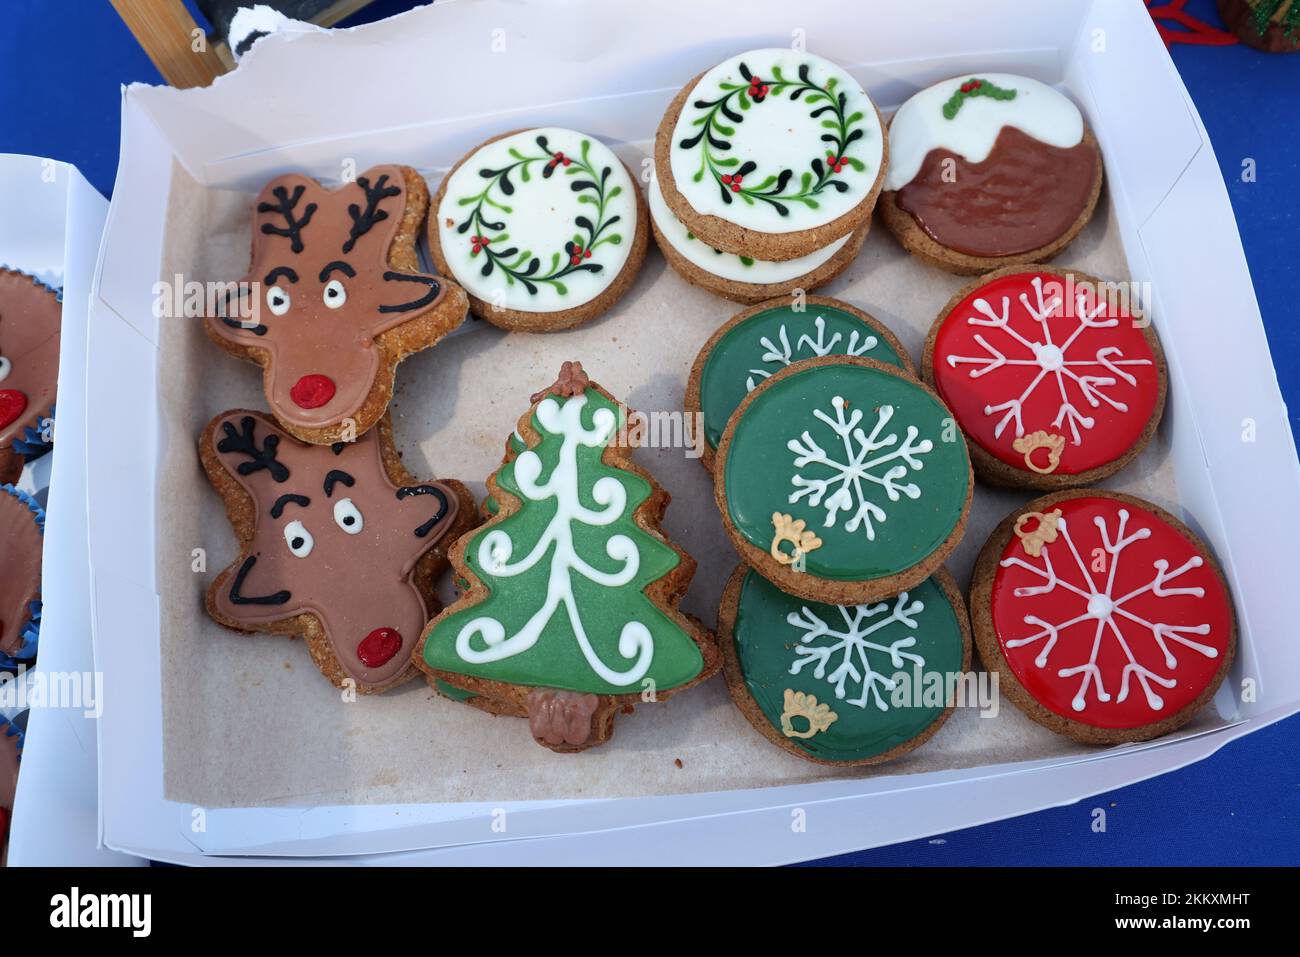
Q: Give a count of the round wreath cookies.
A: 3